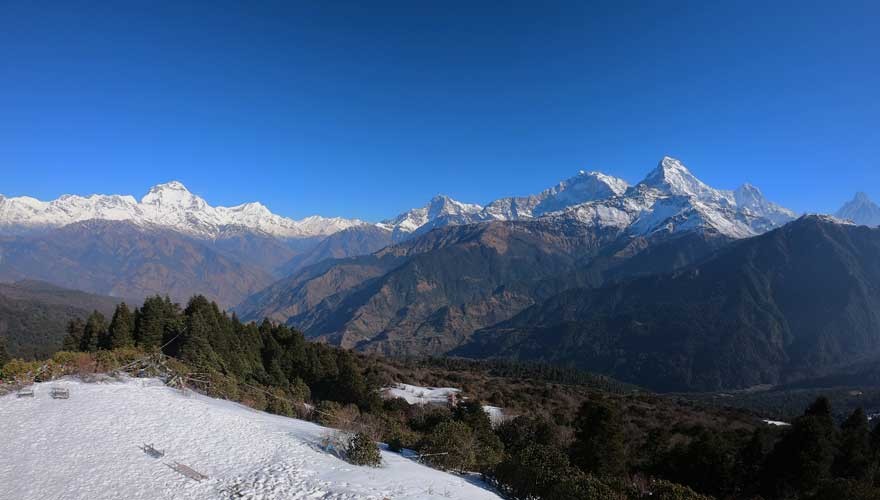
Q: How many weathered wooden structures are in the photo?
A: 4